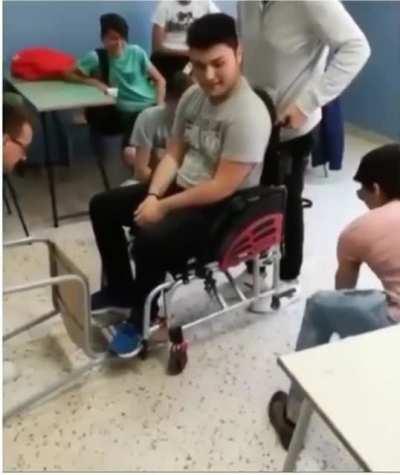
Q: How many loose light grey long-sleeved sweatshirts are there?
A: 1